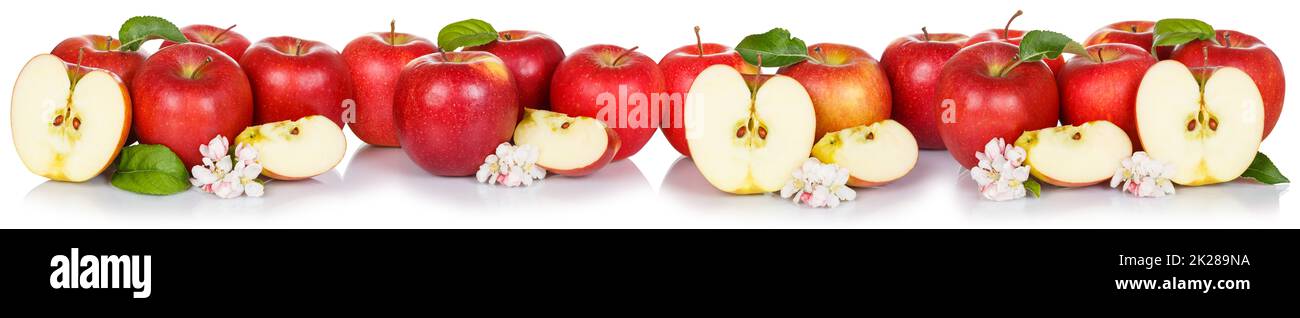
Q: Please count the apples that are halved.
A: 3